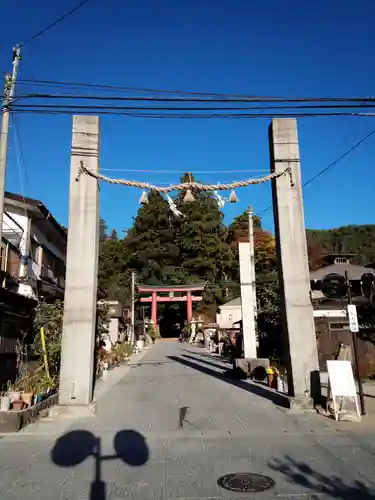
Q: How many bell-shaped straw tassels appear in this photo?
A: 3